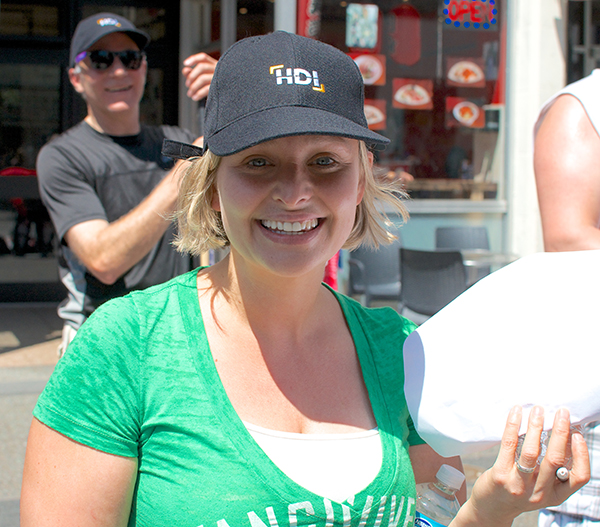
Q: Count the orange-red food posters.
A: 5